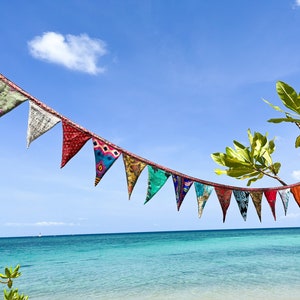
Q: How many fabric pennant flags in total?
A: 14